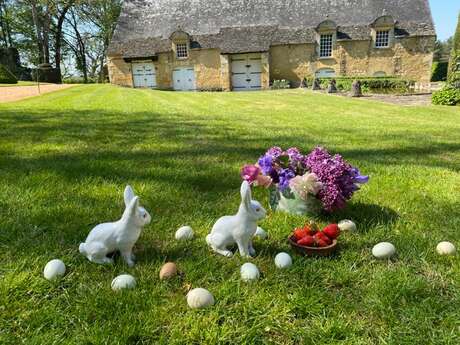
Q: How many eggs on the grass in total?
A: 11